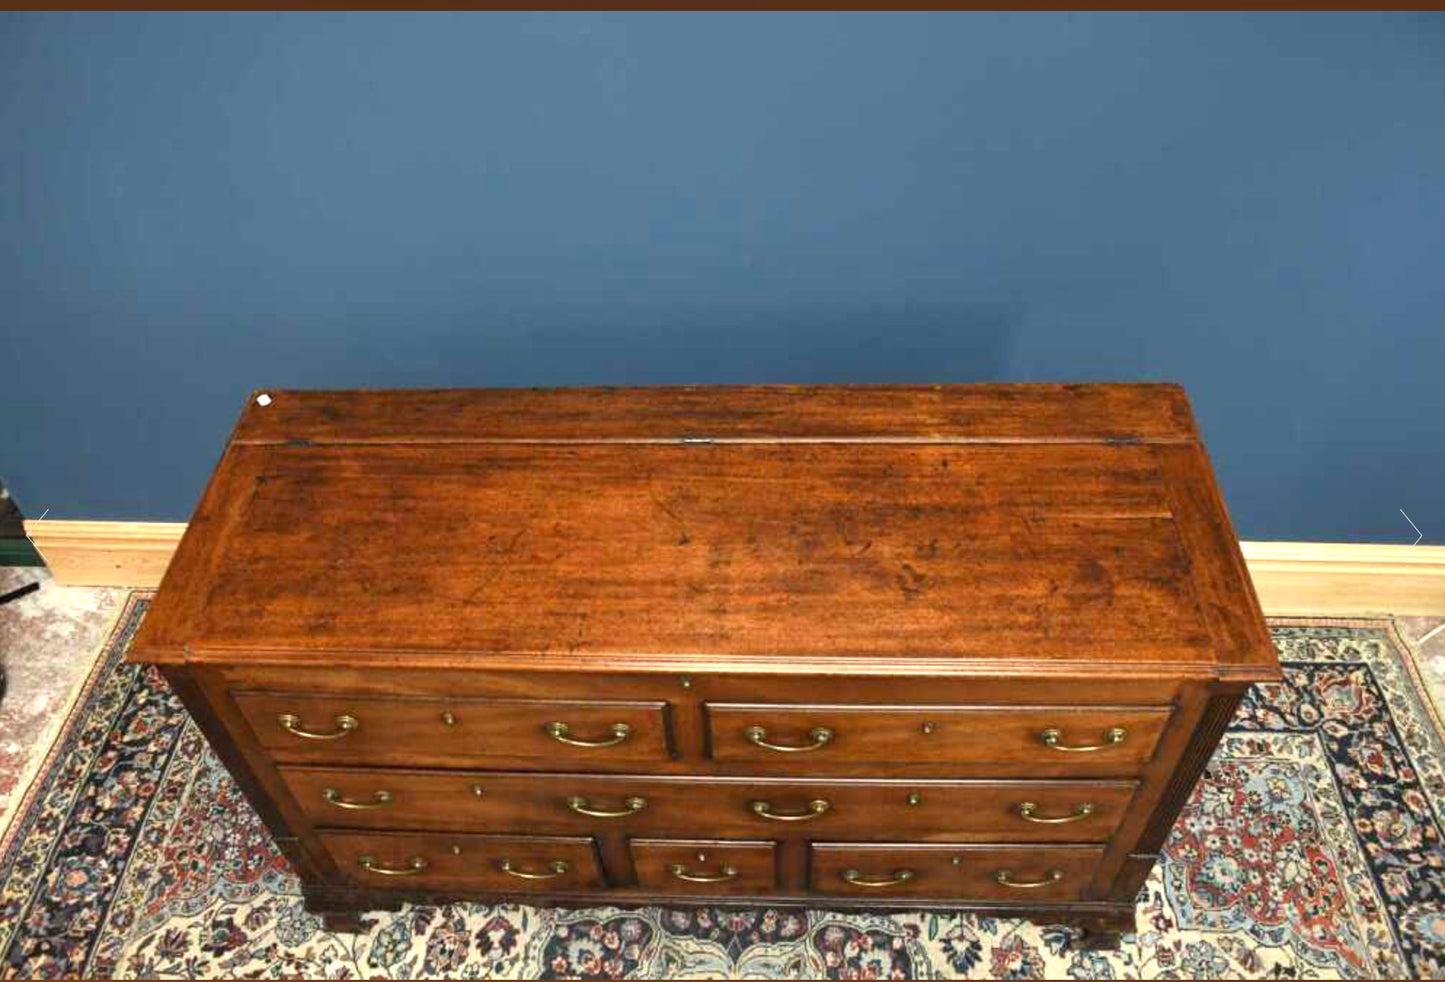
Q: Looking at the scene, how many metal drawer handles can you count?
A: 13